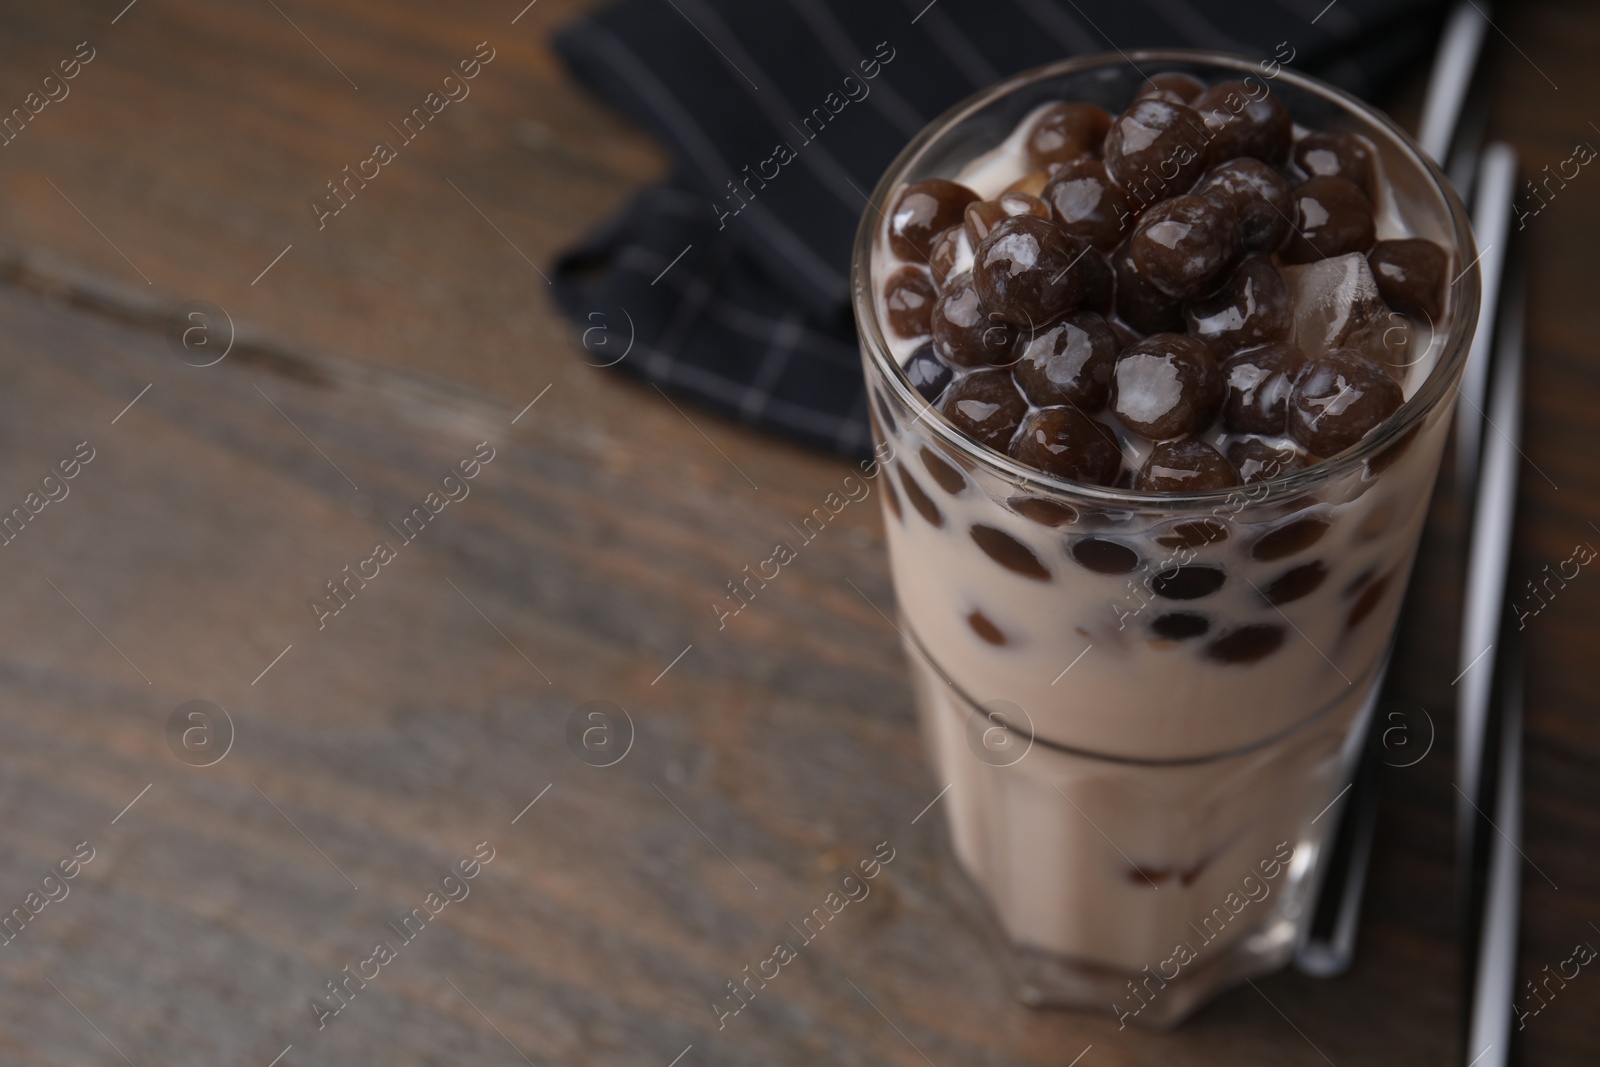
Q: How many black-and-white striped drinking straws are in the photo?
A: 2